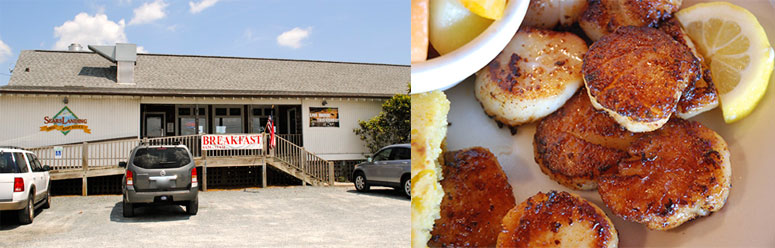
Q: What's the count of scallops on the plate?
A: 9